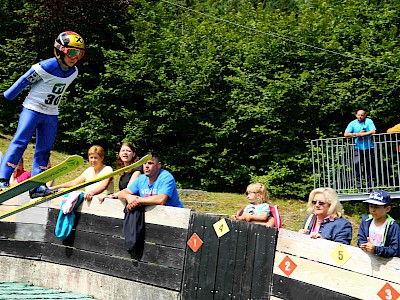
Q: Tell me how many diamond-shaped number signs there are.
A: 5